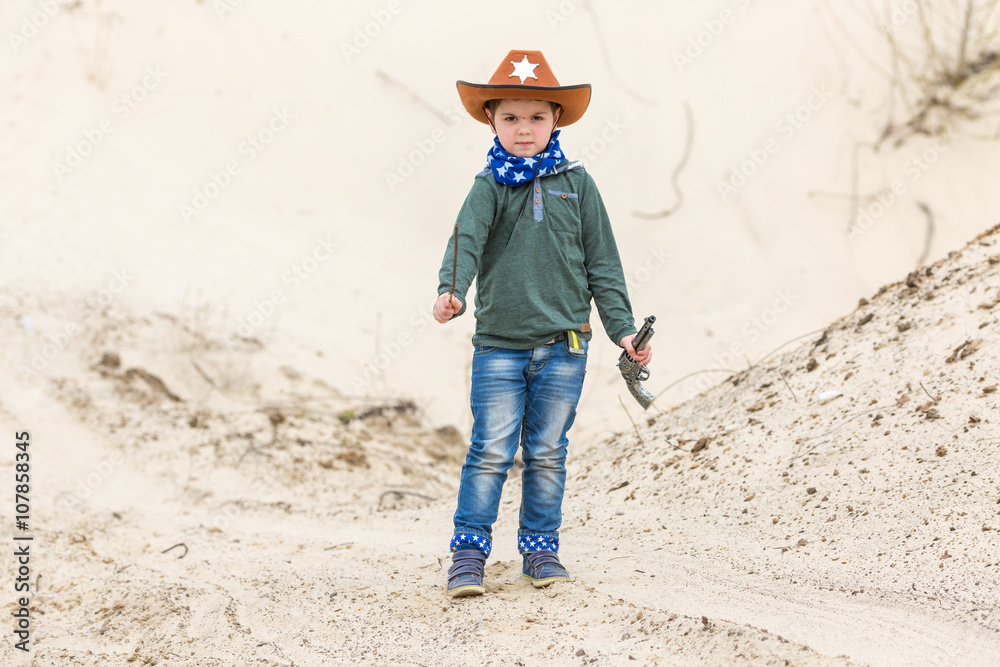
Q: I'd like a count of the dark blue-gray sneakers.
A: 2